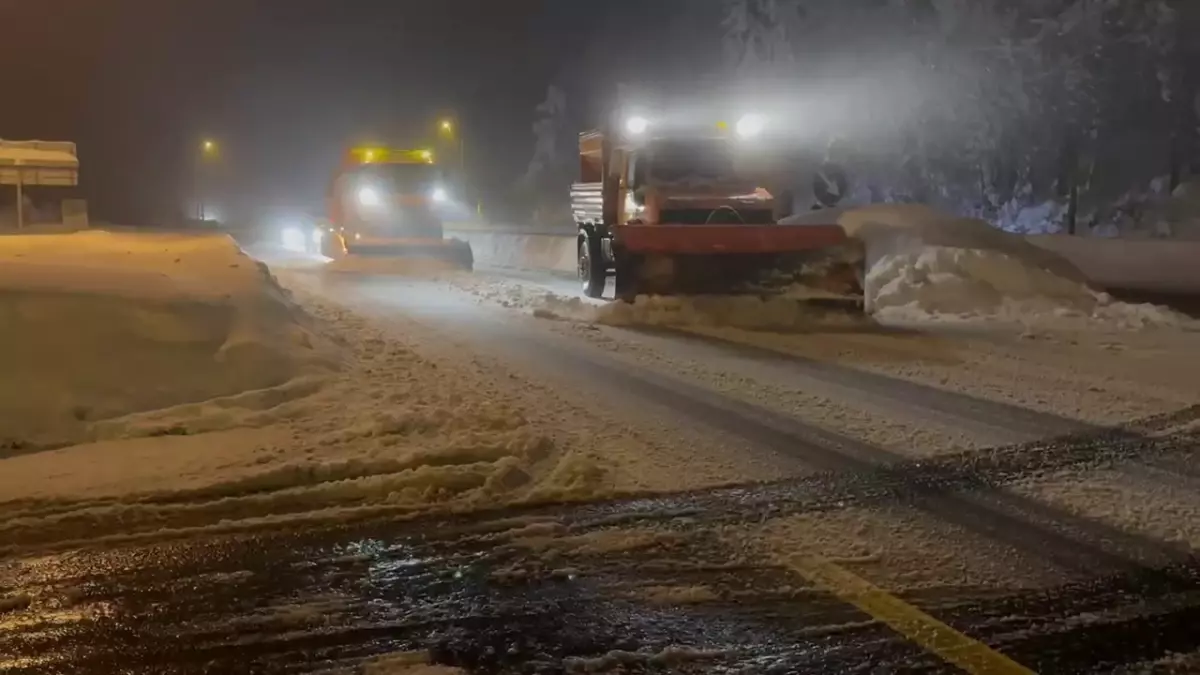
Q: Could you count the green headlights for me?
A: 0